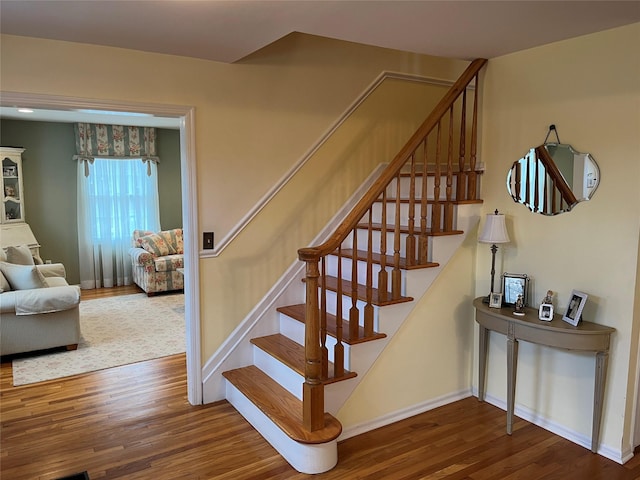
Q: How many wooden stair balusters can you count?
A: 12